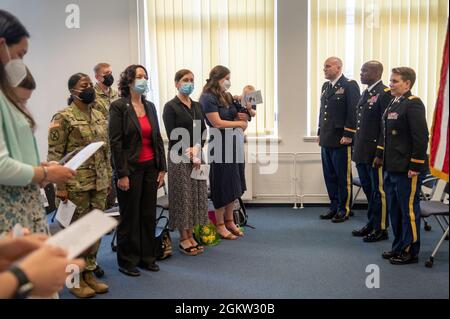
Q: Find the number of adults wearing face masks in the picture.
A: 6